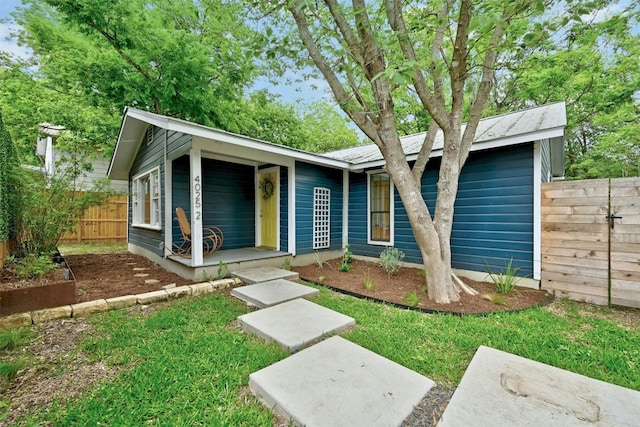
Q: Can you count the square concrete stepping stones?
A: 5